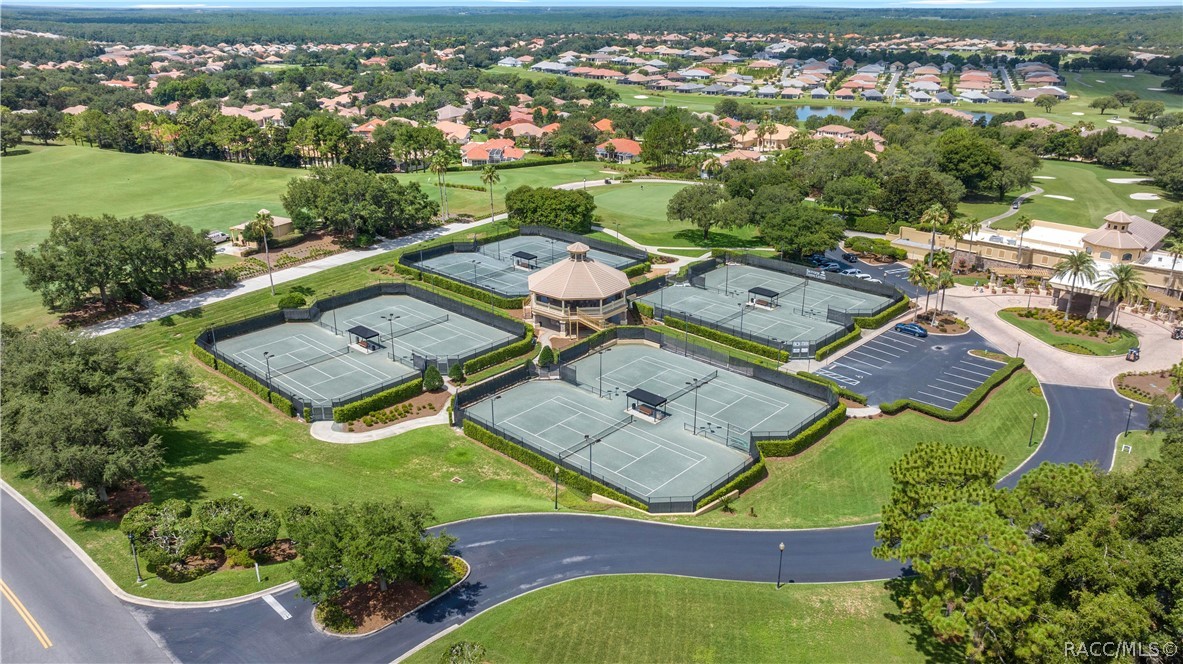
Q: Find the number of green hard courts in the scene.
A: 8